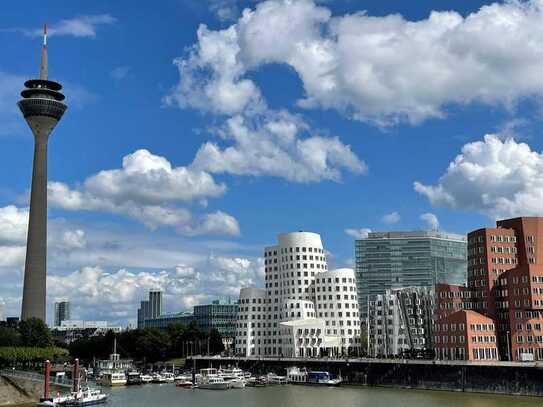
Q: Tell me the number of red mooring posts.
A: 2